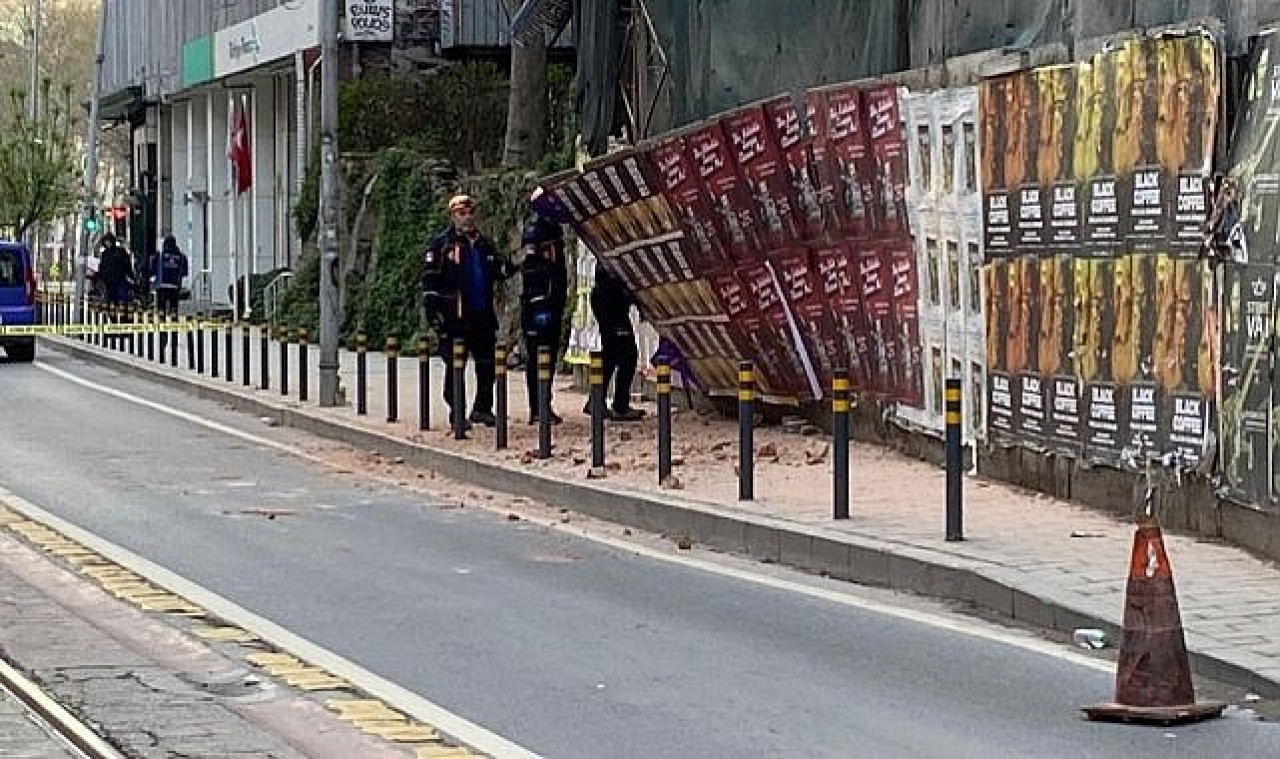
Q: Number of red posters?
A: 12